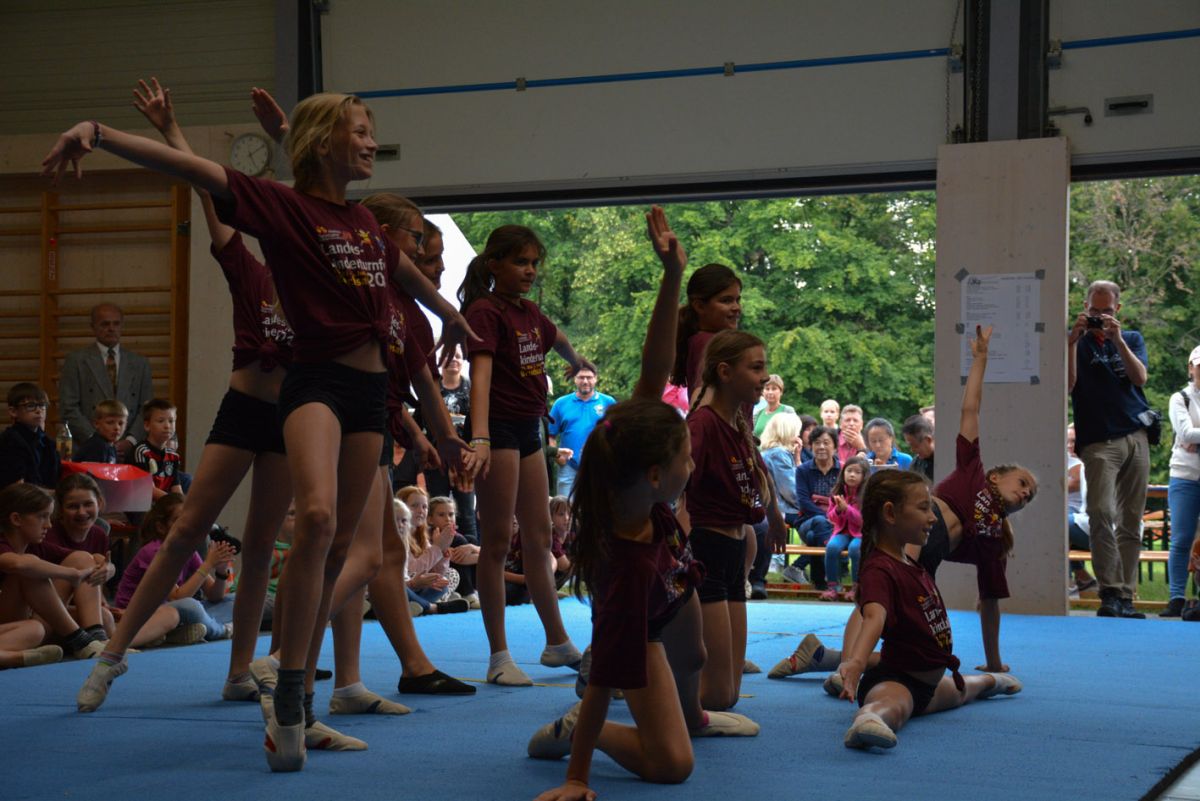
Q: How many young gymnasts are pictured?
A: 10